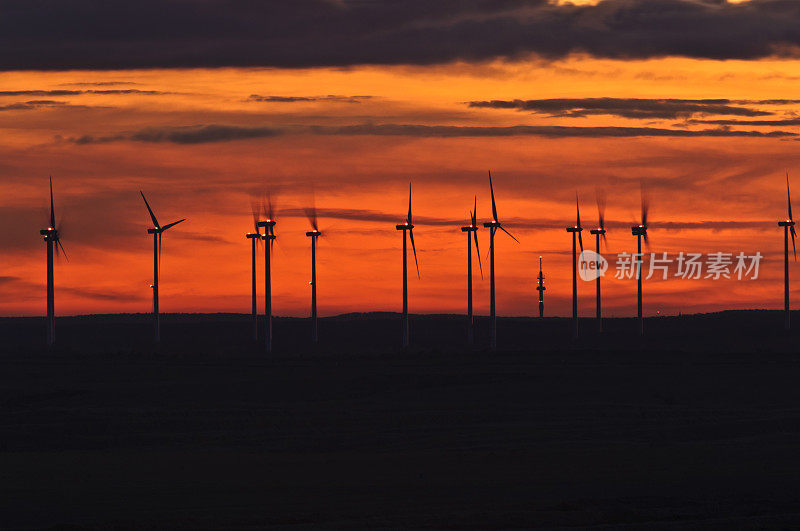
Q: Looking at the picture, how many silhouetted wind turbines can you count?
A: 12